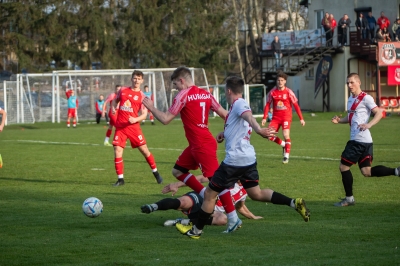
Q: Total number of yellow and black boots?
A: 2